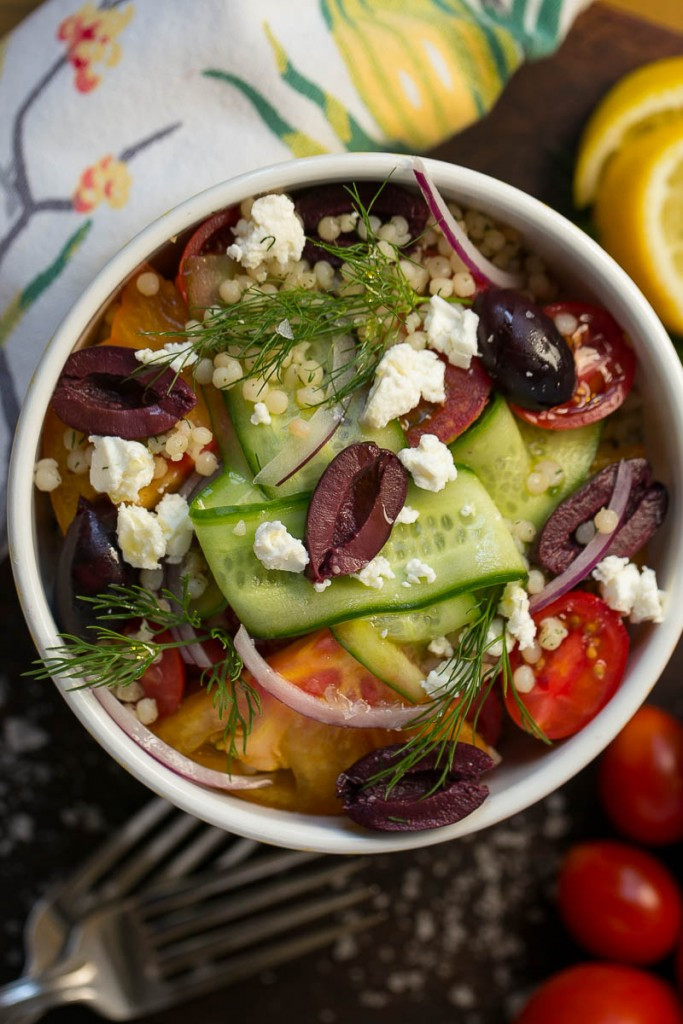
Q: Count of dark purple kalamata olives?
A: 7